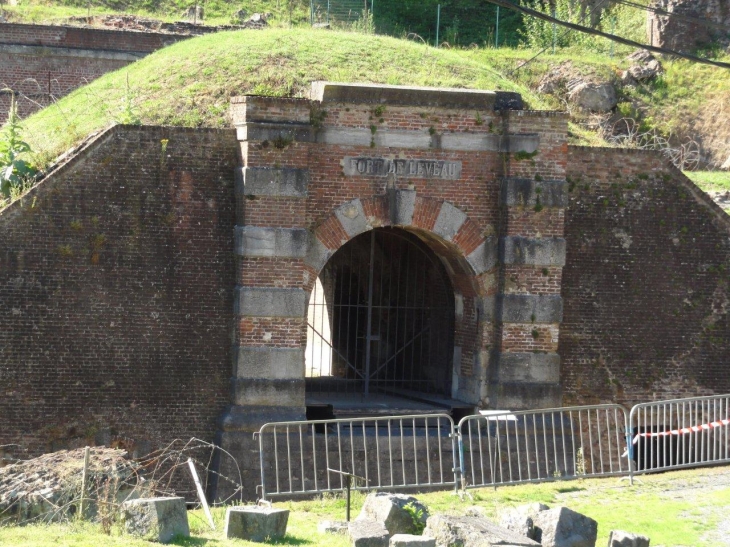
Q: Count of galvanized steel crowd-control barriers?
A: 3